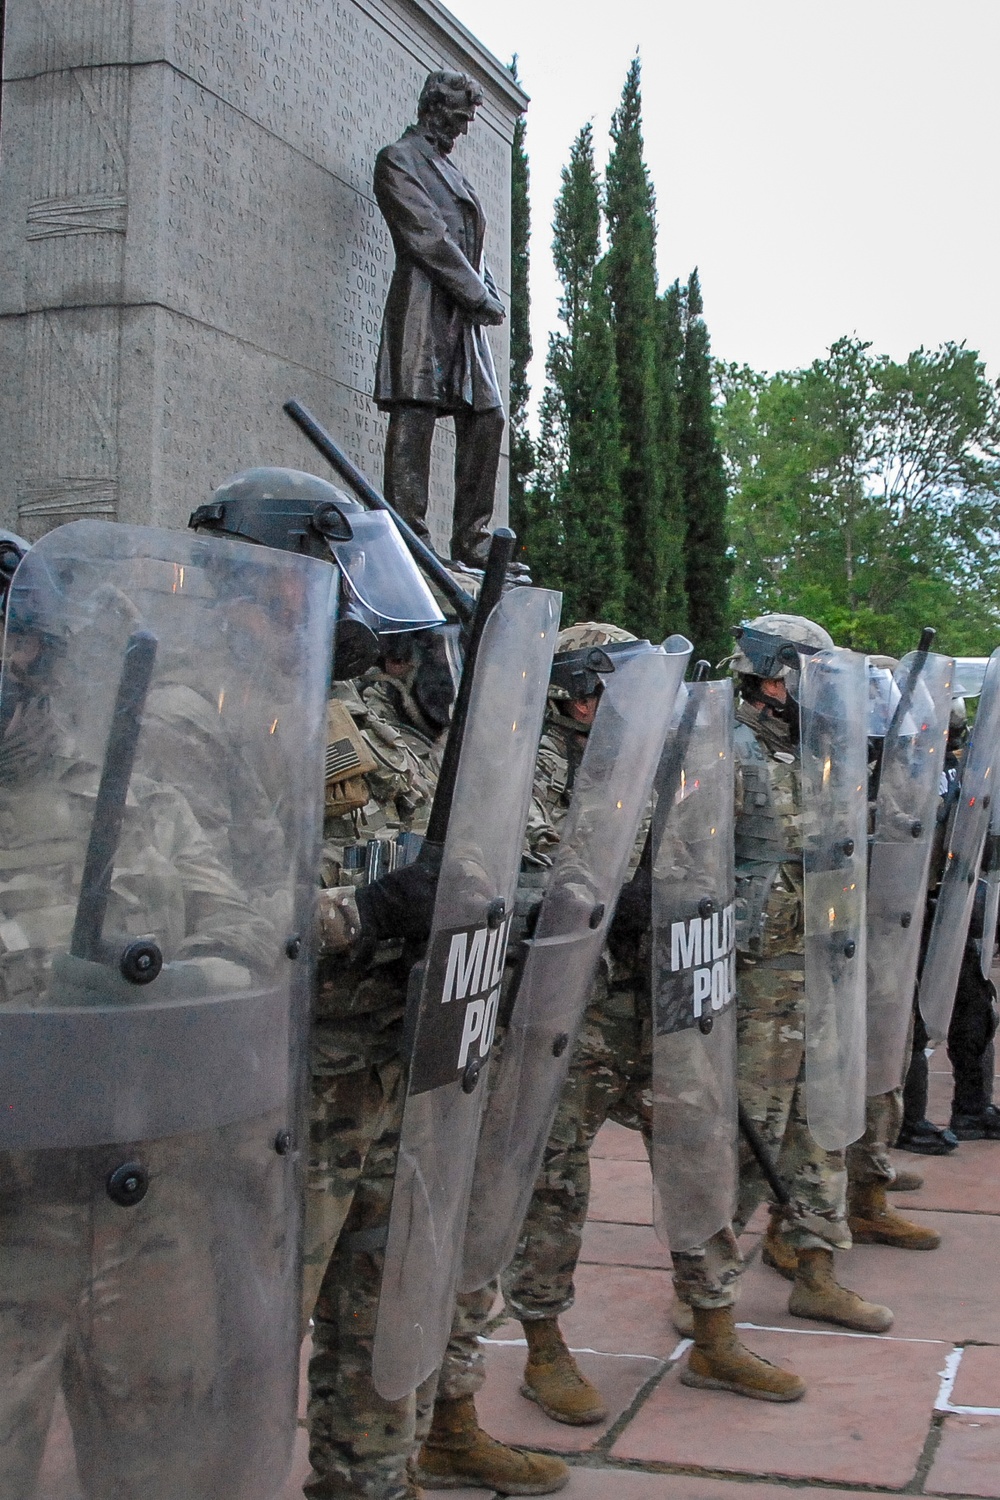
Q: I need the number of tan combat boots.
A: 8